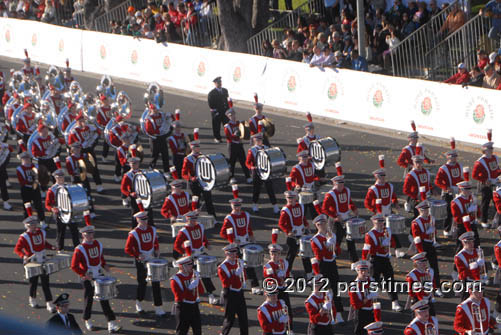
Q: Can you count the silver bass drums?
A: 5